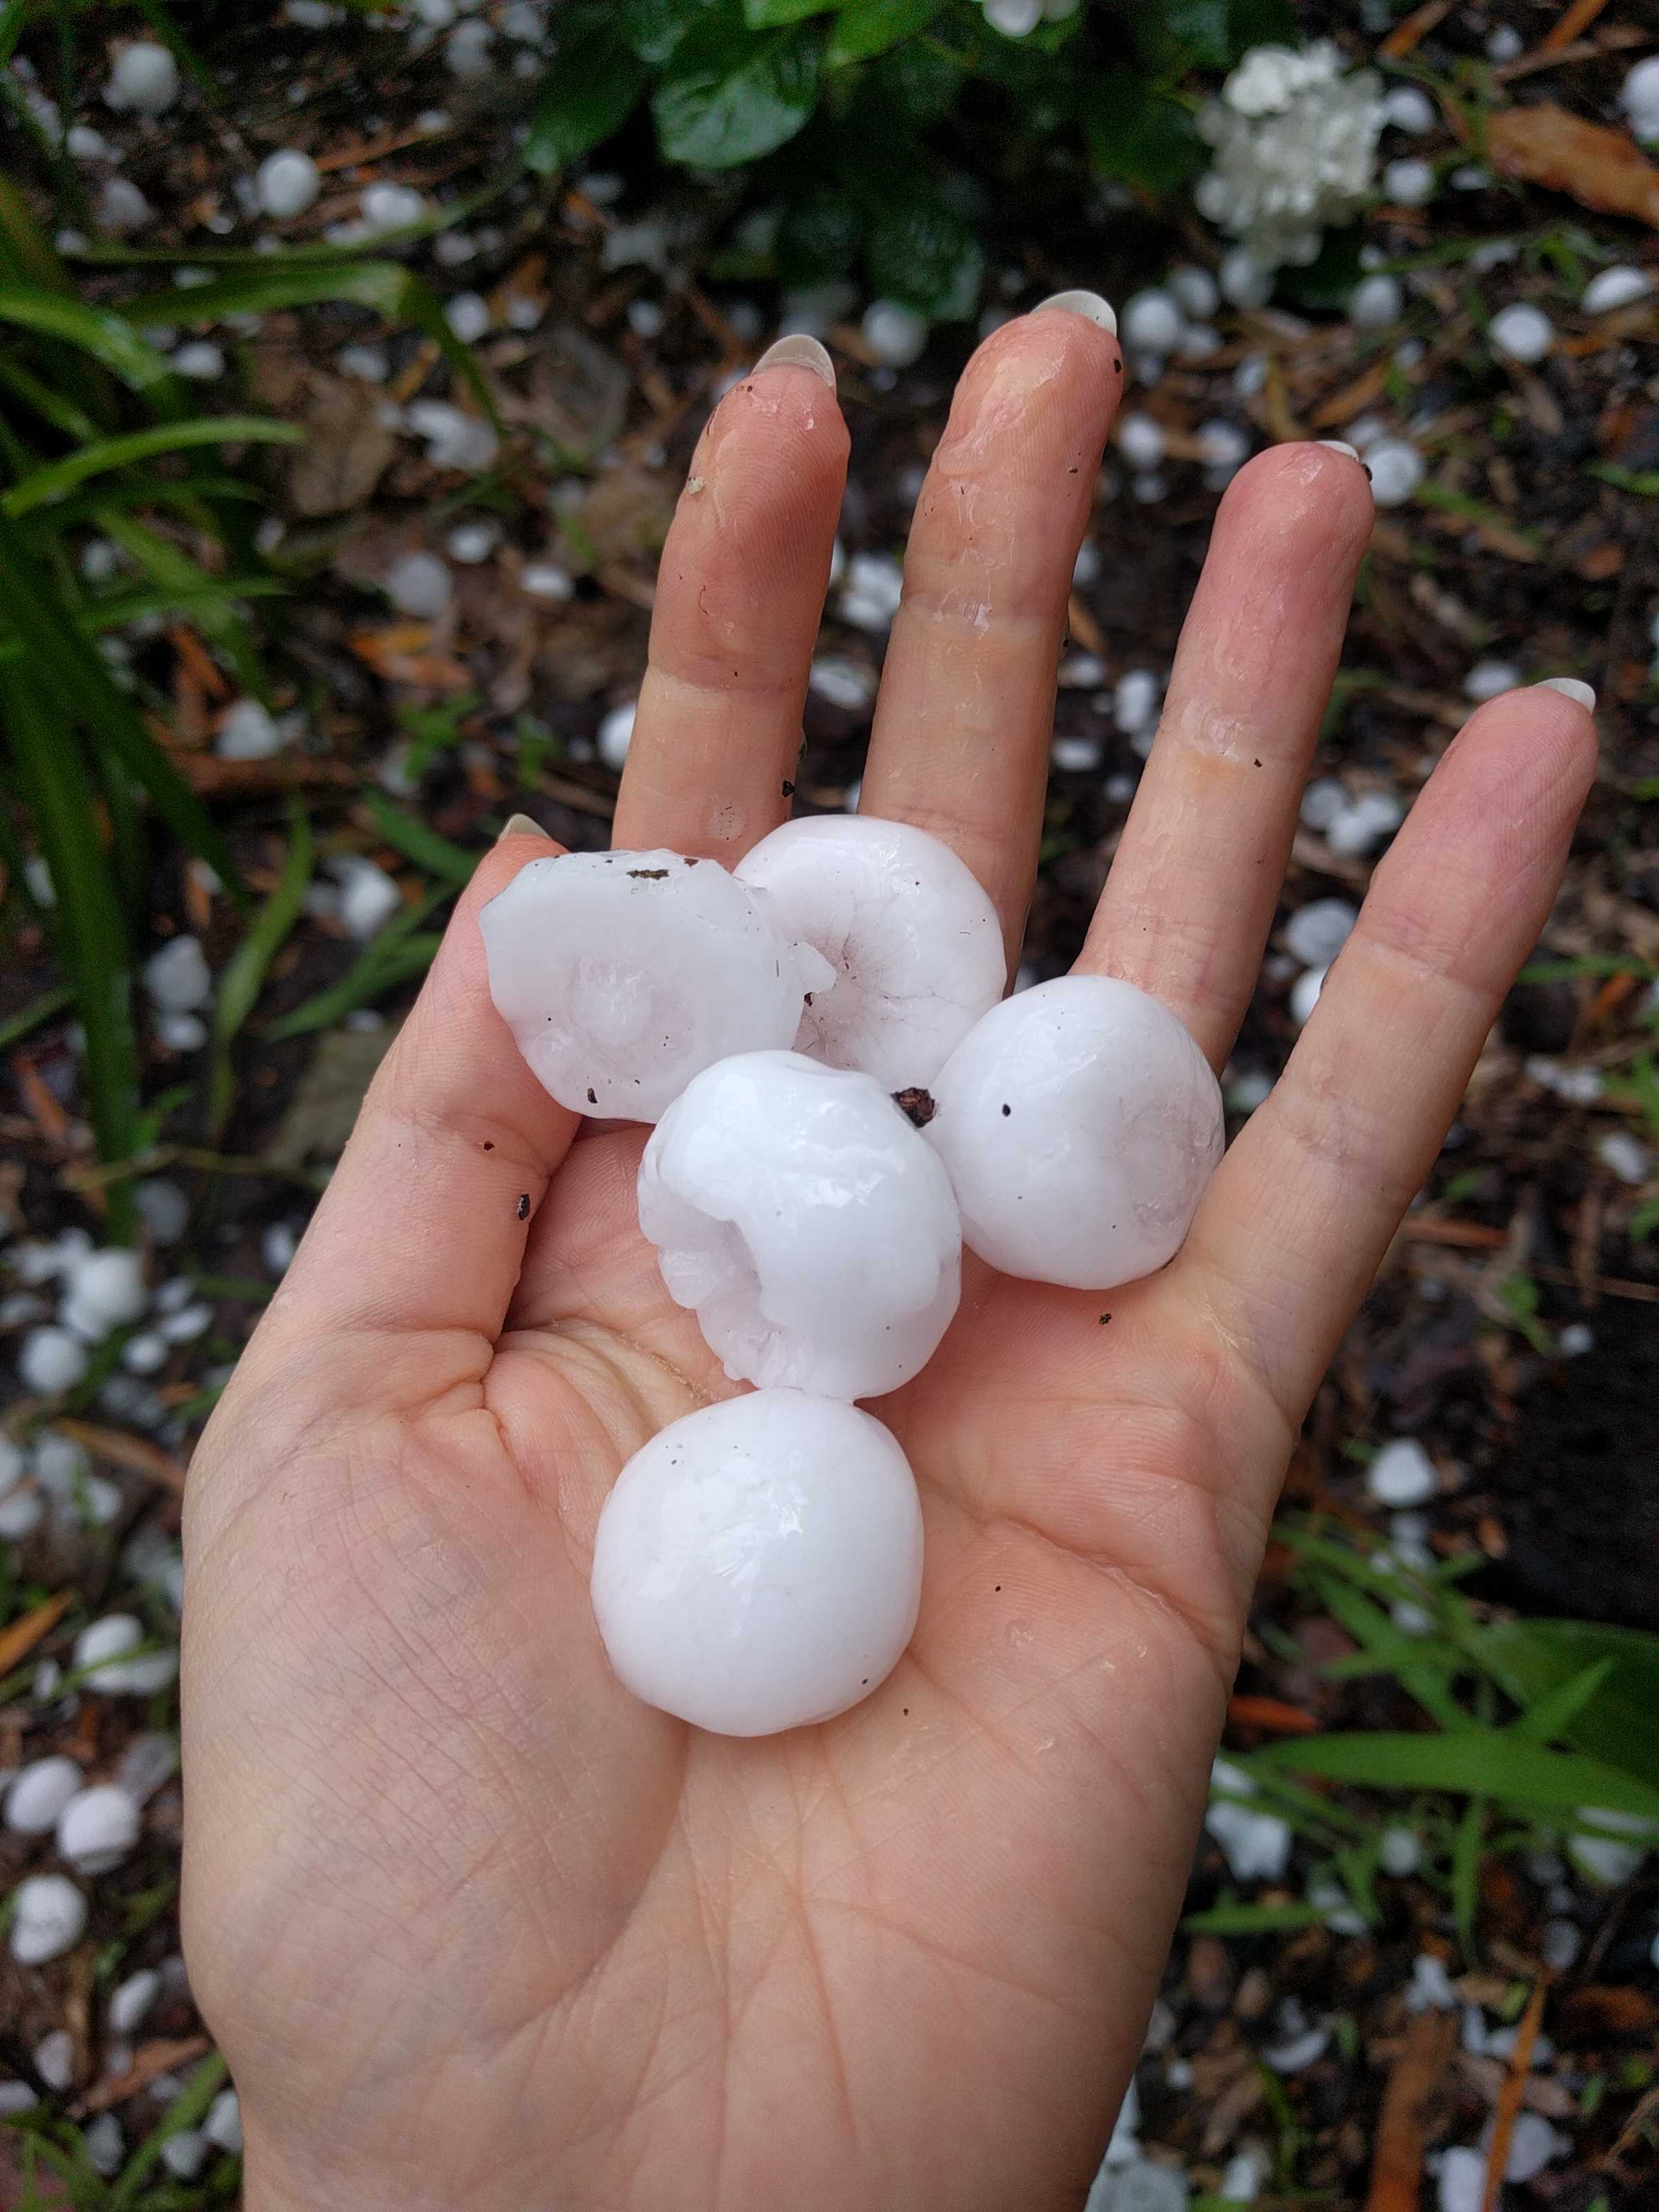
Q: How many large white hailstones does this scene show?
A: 5